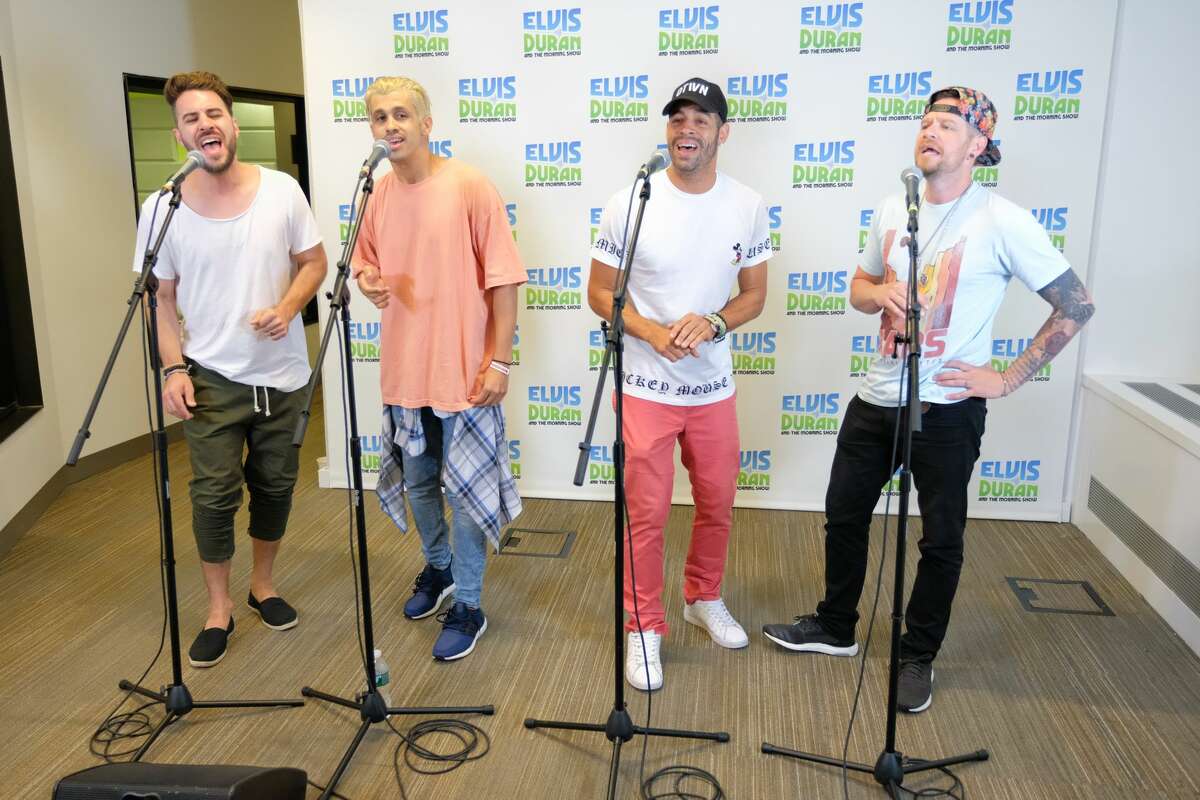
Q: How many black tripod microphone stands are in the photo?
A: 4